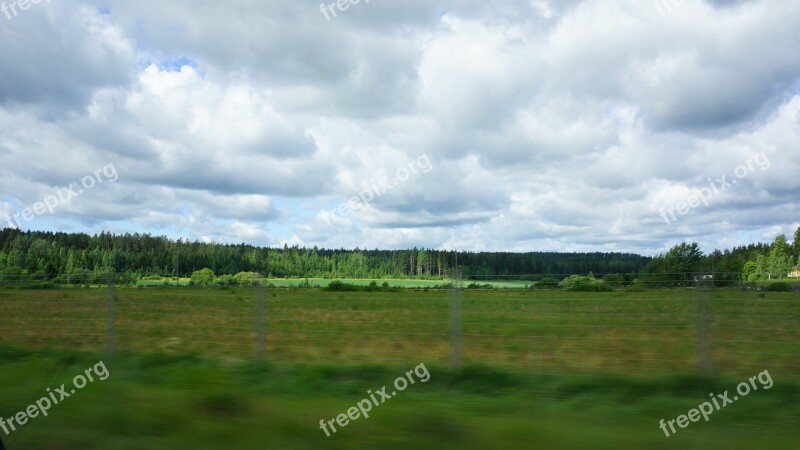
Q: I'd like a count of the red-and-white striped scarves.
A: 0